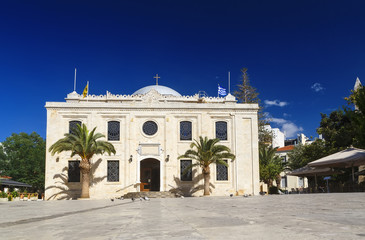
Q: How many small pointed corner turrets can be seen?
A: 2